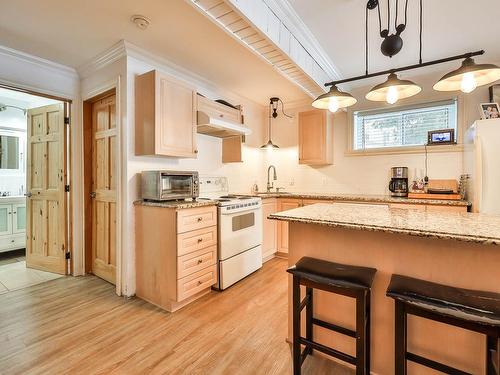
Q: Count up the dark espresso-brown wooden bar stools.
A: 2